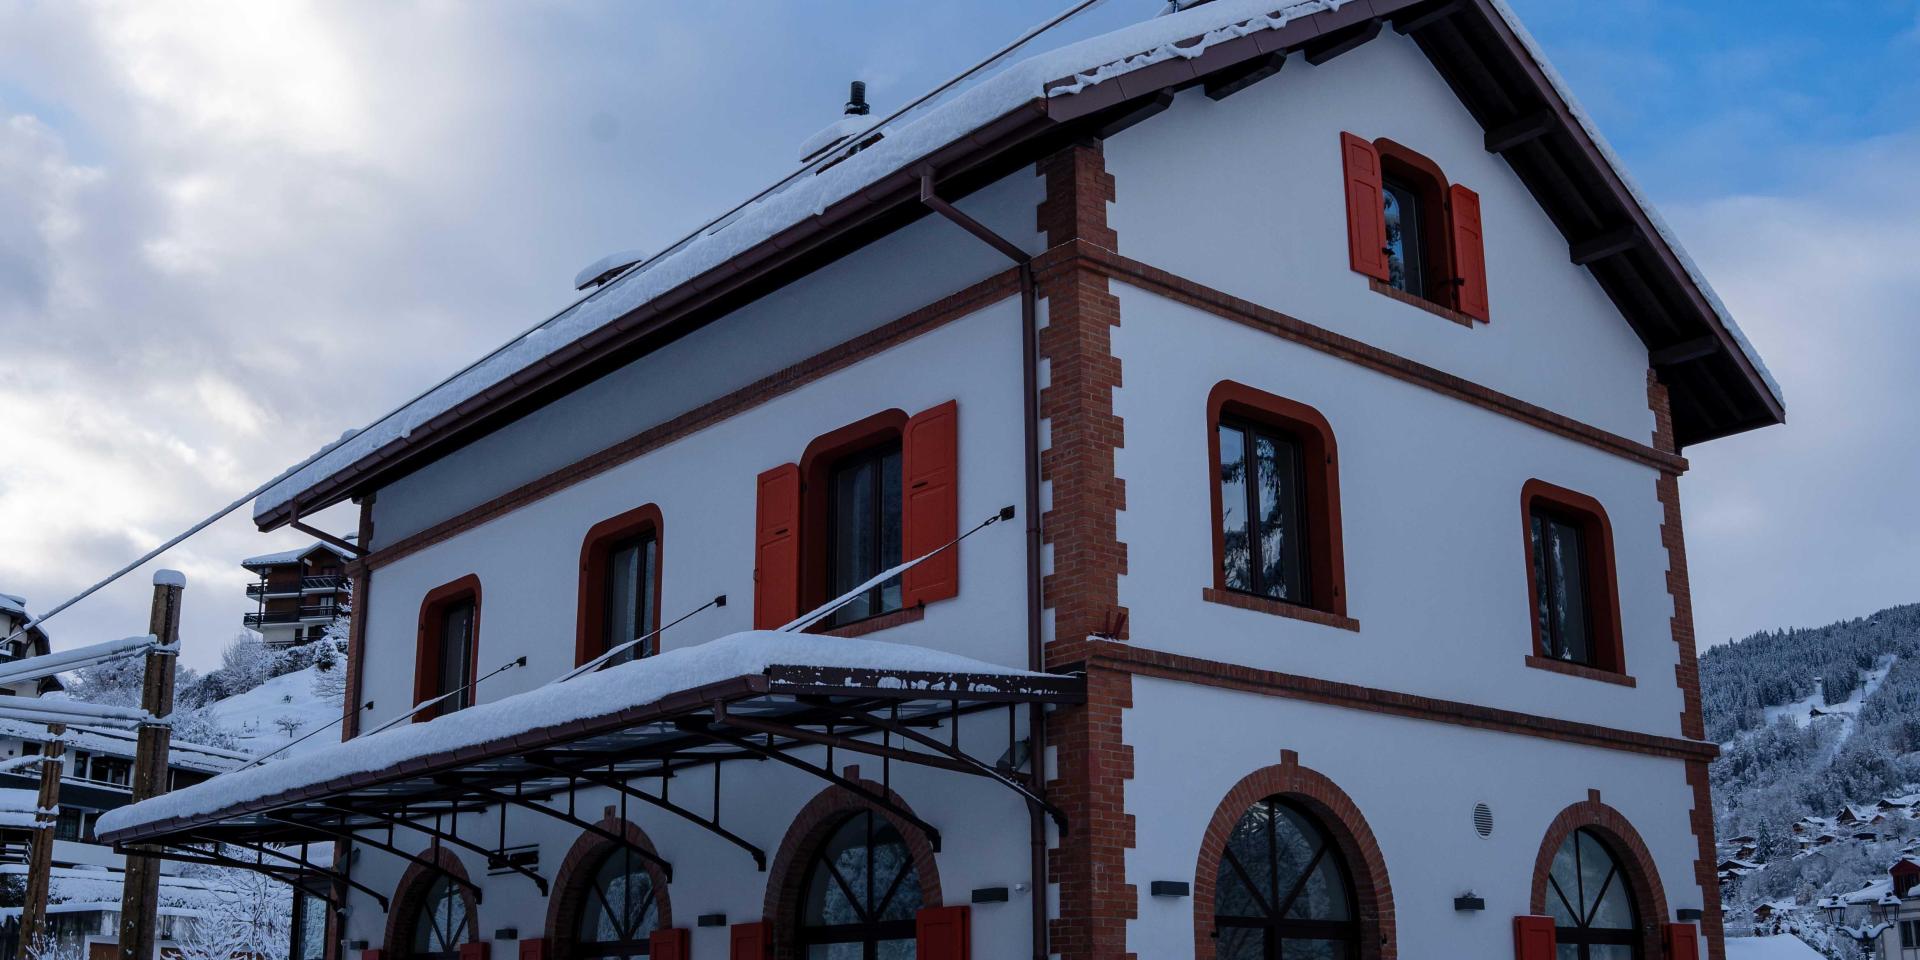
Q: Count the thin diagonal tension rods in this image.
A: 4